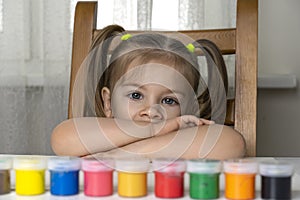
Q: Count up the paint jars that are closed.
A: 9